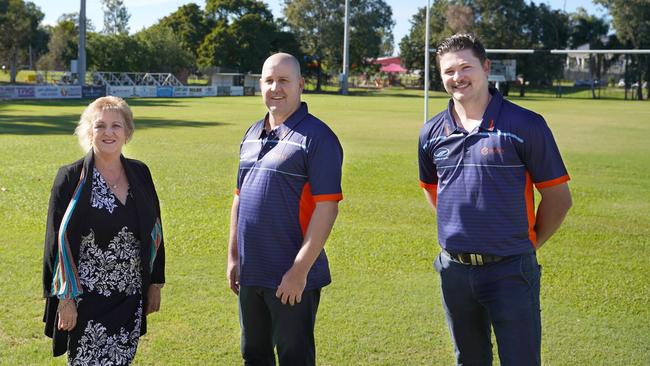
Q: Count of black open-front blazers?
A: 1